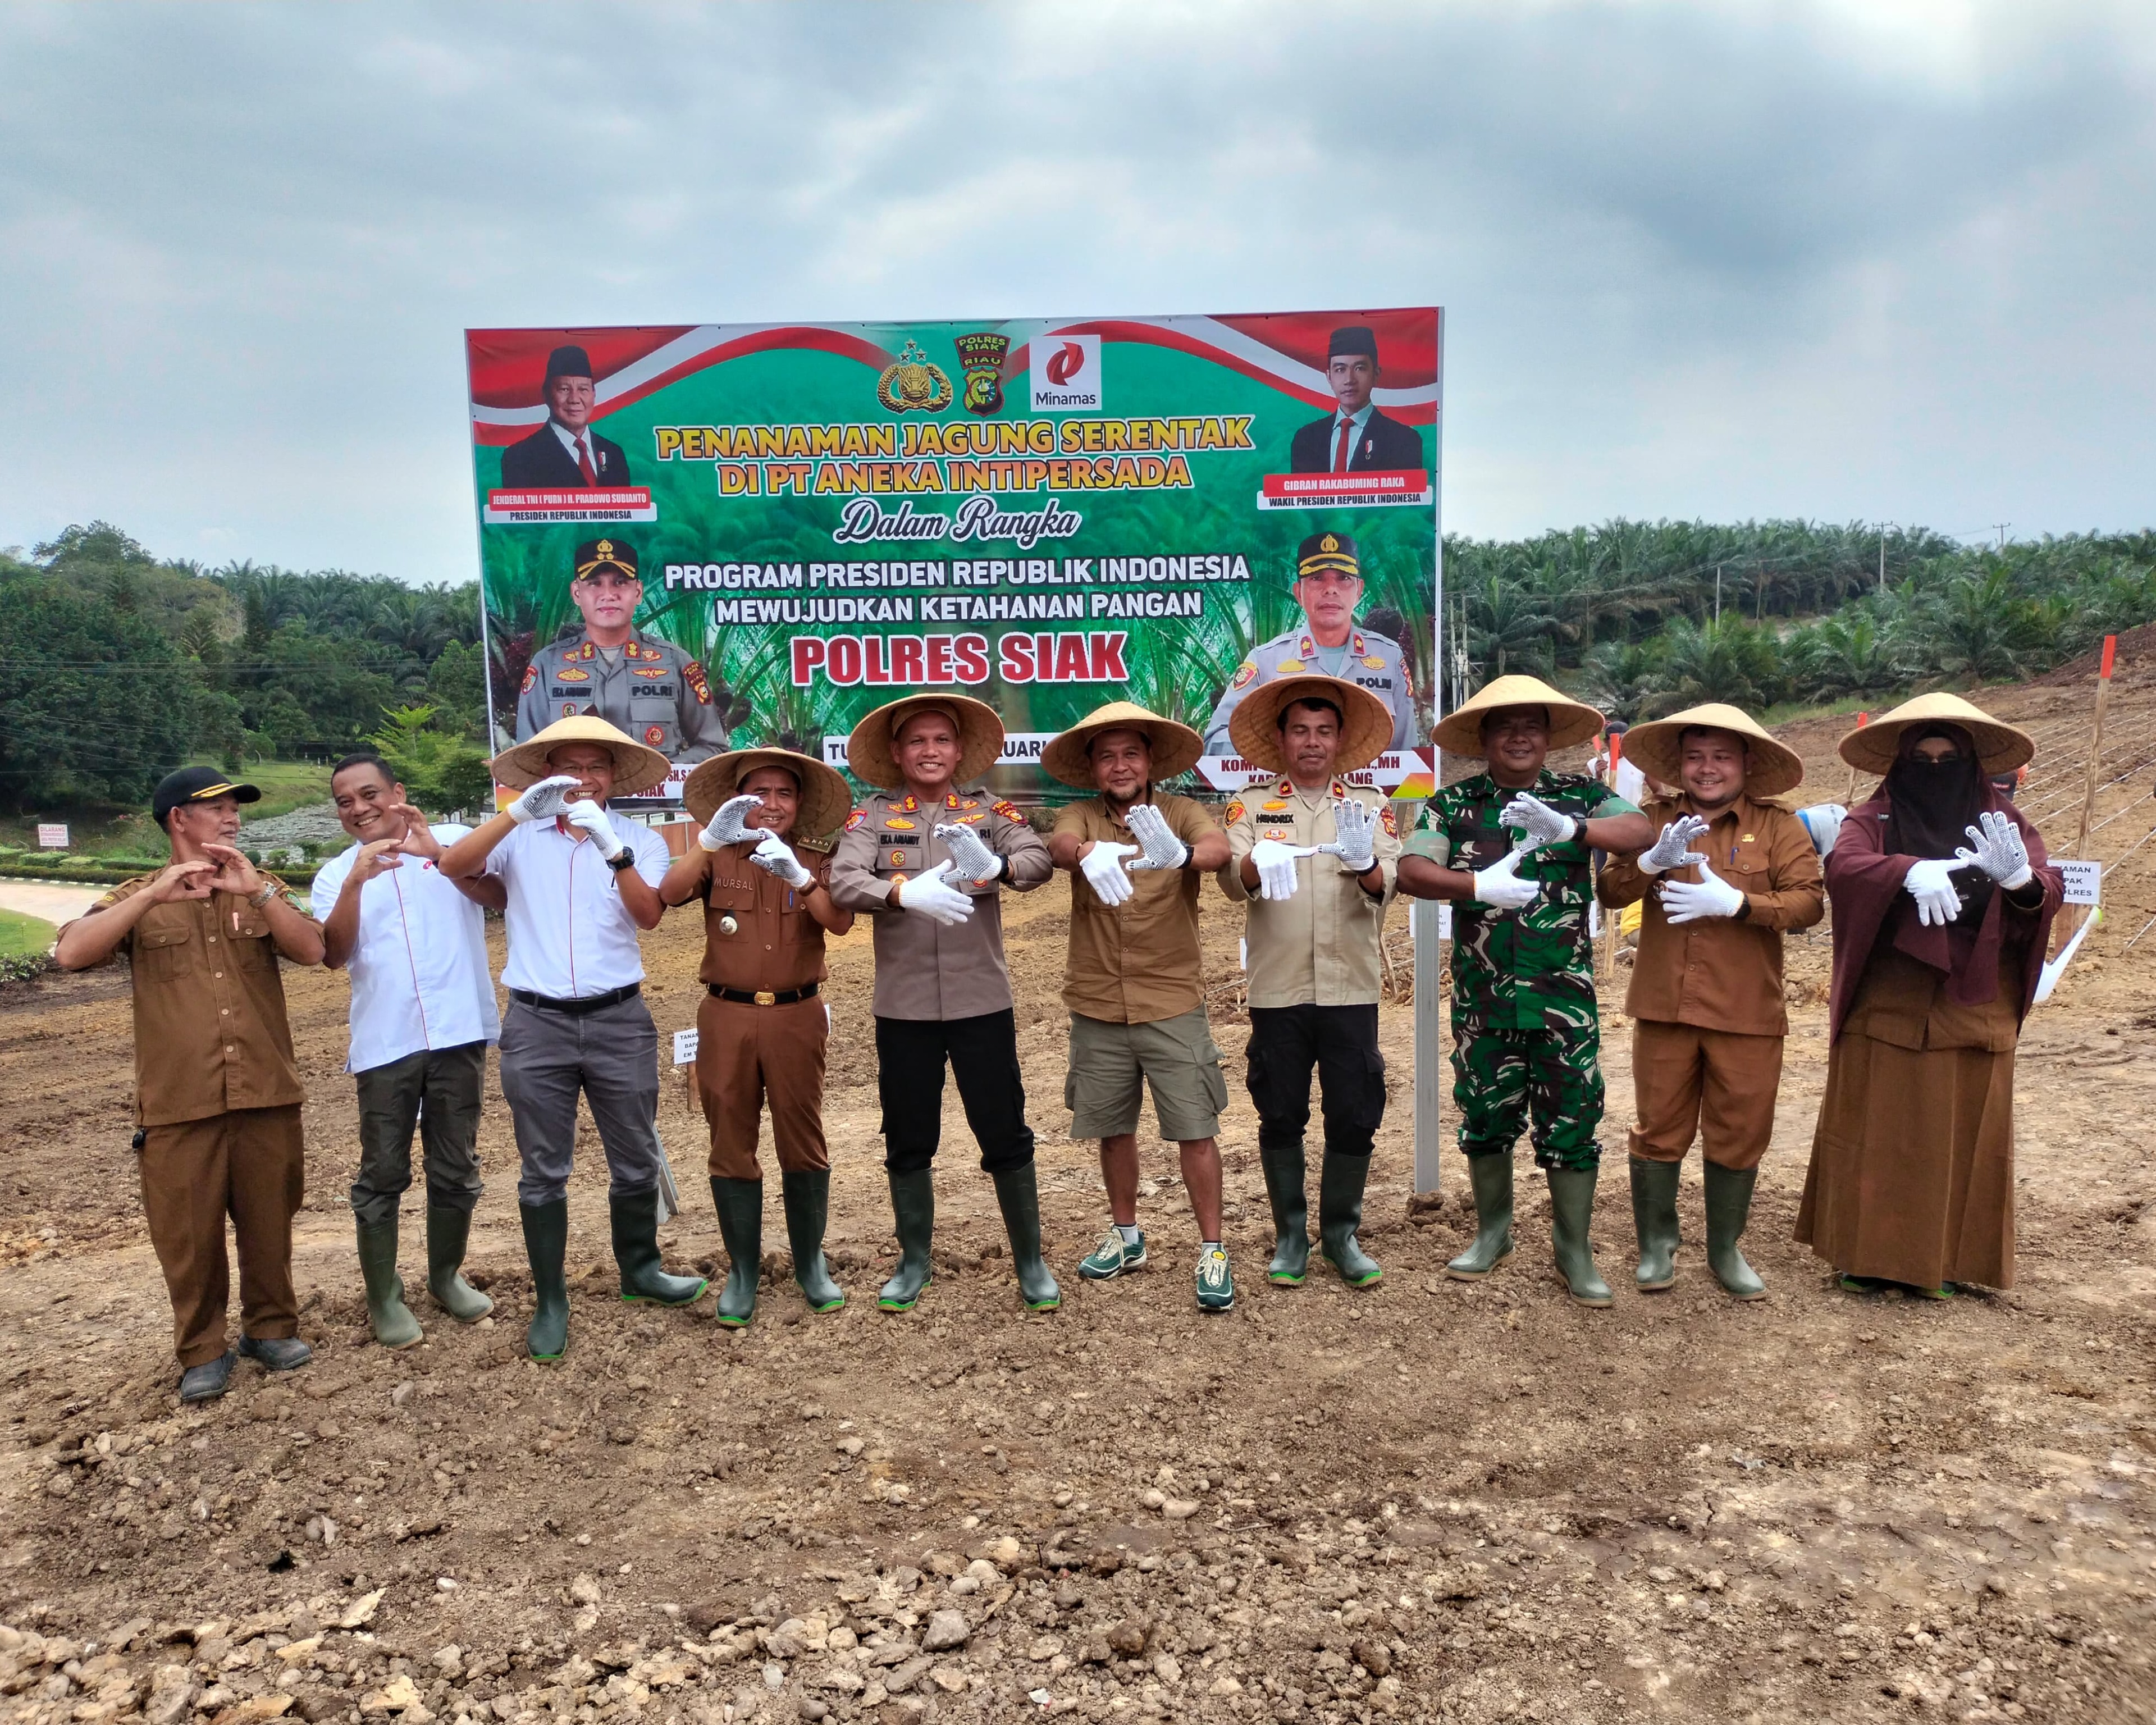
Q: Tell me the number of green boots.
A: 14